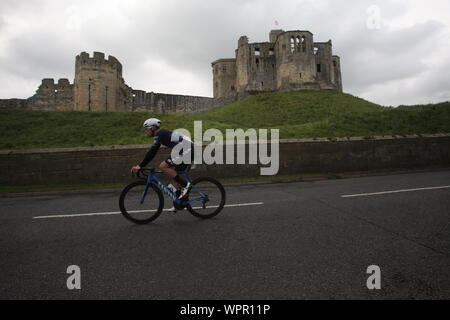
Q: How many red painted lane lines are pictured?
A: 0